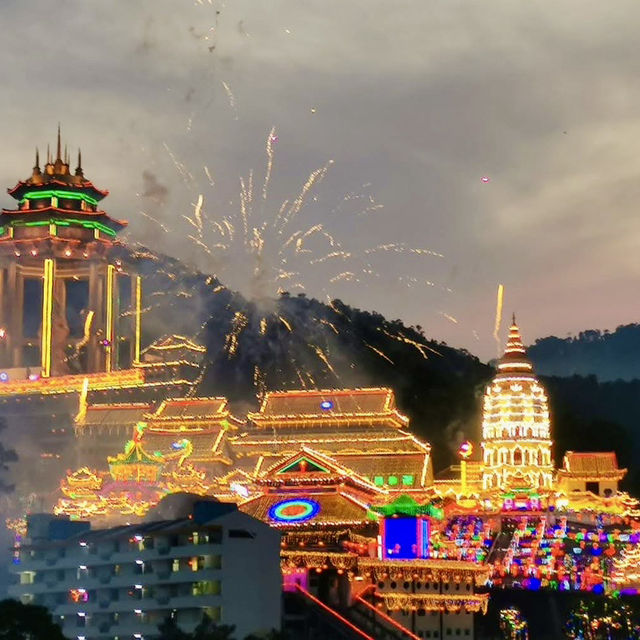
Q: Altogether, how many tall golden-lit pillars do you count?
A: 3